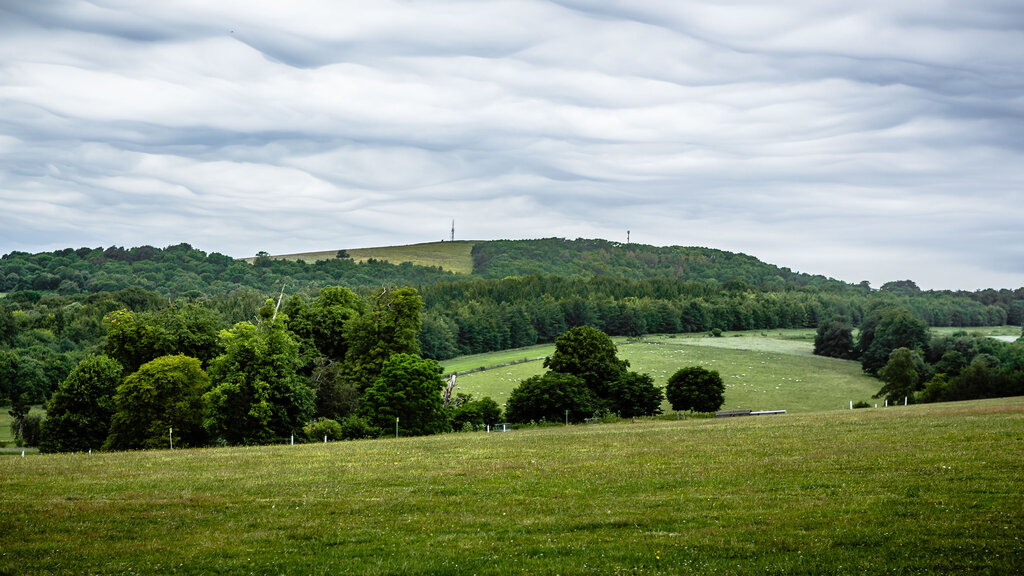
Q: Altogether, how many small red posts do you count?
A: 0